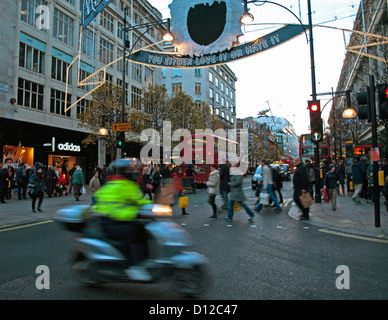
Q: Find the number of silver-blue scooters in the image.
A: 1